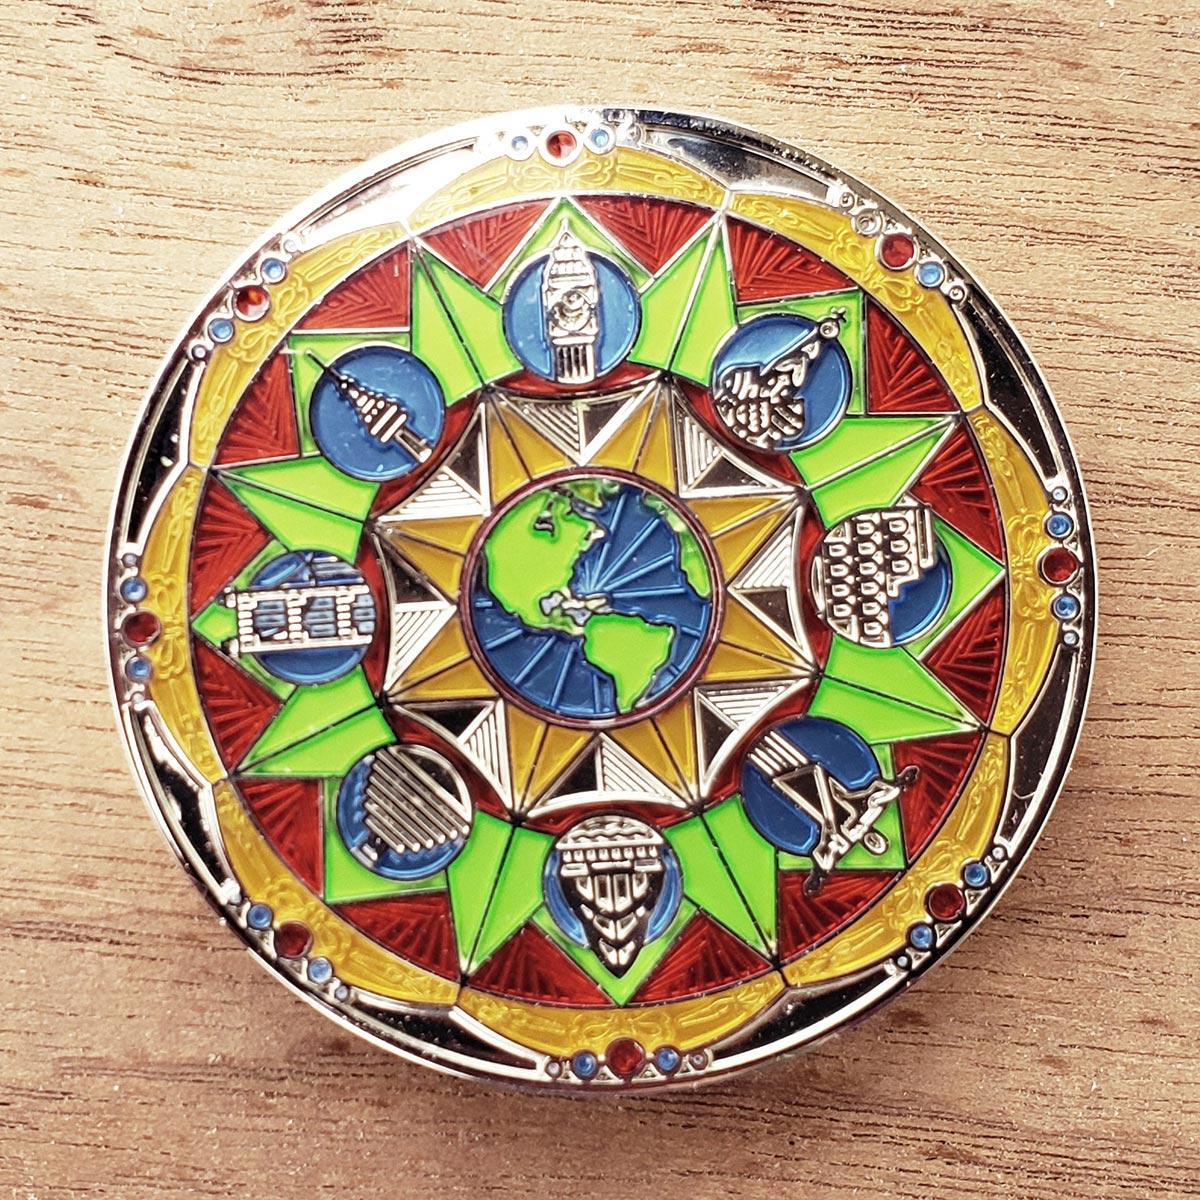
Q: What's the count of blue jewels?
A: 15